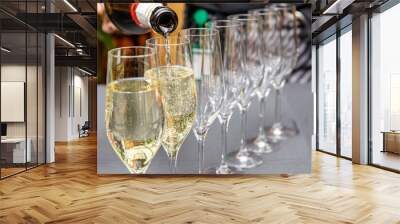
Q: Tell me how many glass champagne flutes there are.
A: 7